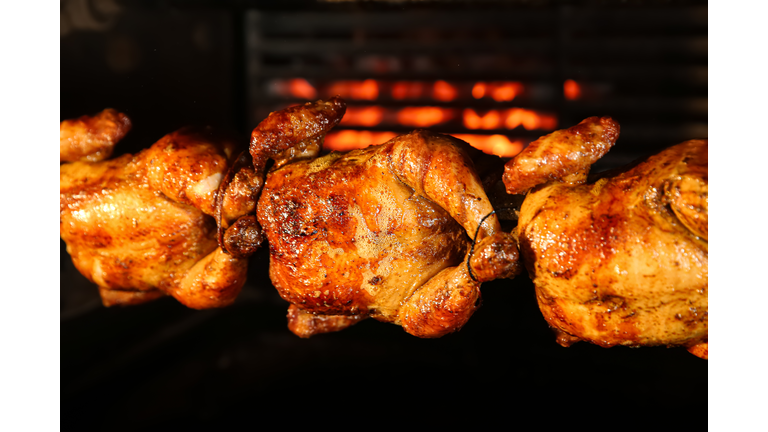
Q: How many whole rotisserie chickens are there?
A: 3